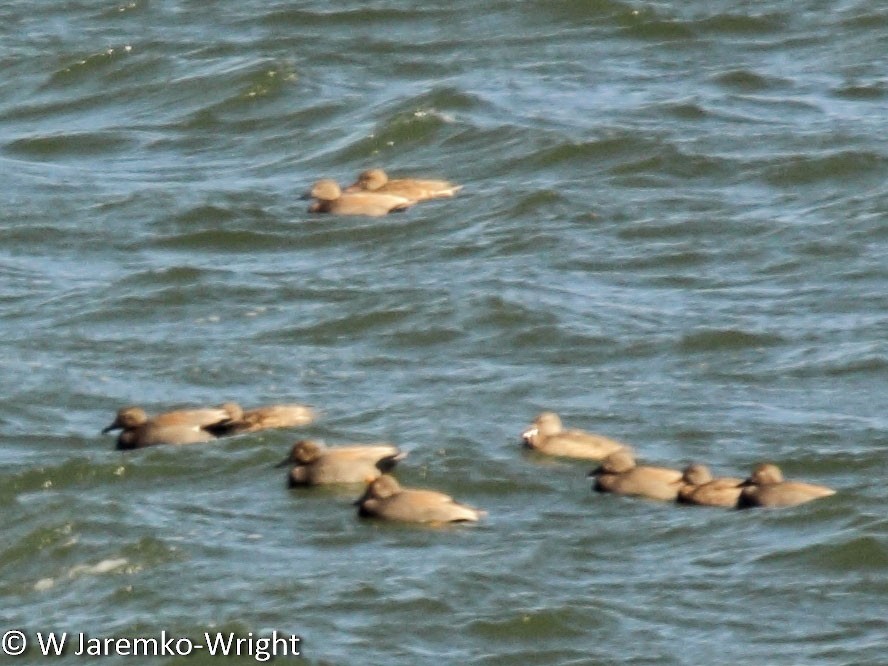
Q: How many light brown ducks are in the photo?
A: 10